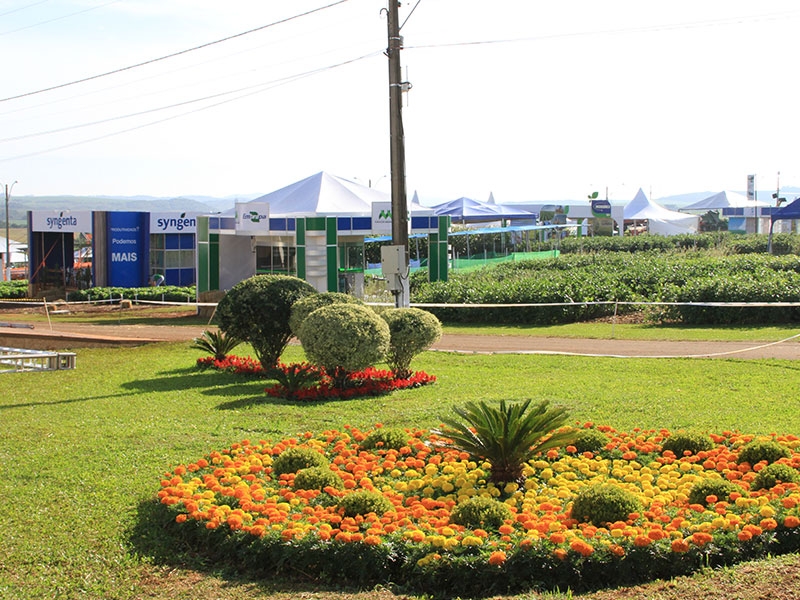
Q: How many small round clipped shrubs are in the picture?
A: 11